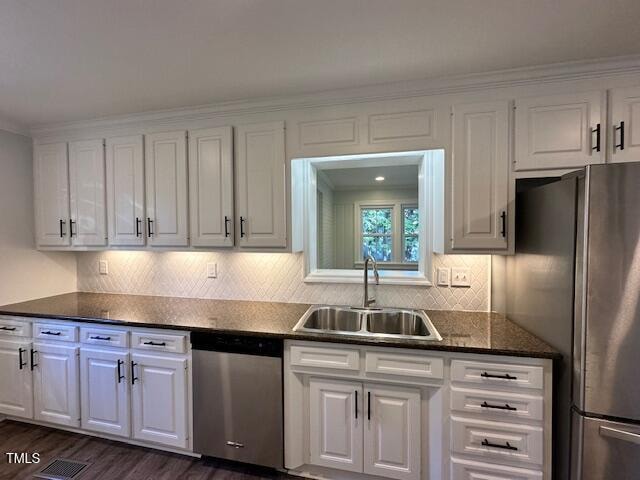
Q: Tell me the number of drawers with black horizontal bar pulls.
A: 7